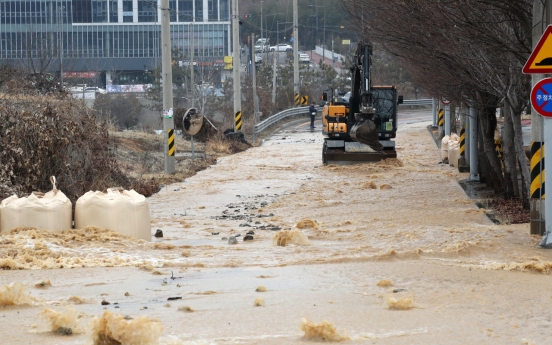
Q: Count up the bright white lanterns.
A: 0